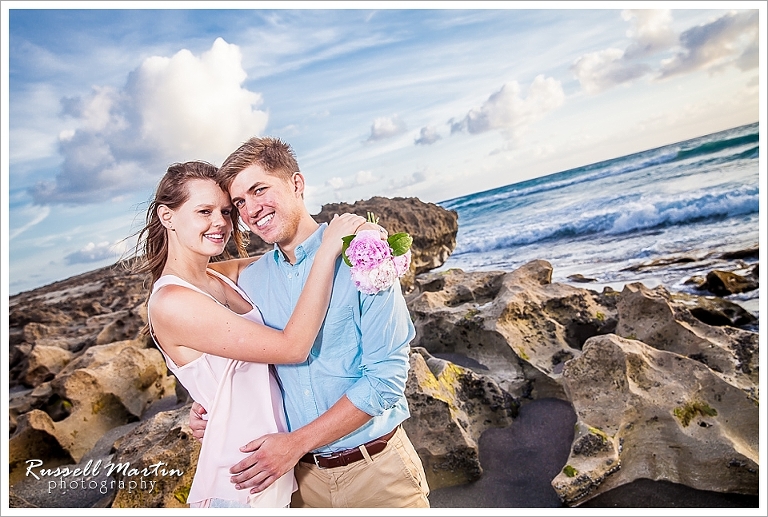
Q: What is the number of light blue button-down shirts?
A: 1